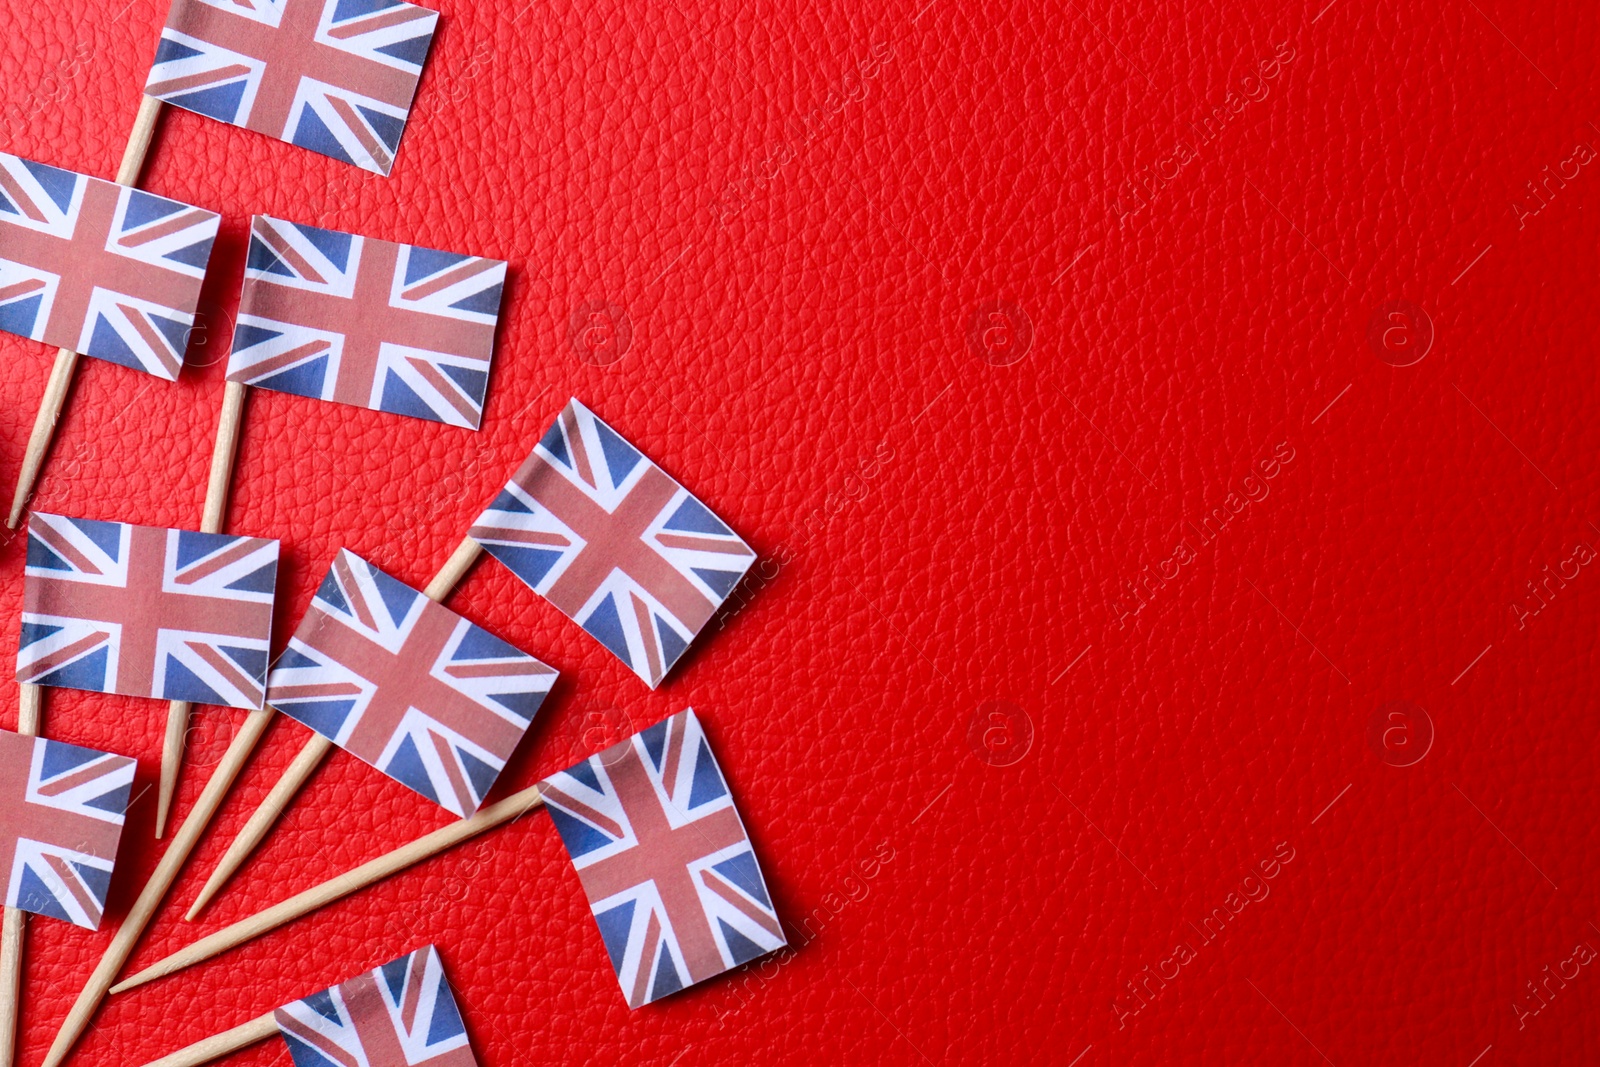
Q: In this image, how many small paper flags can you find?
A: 9